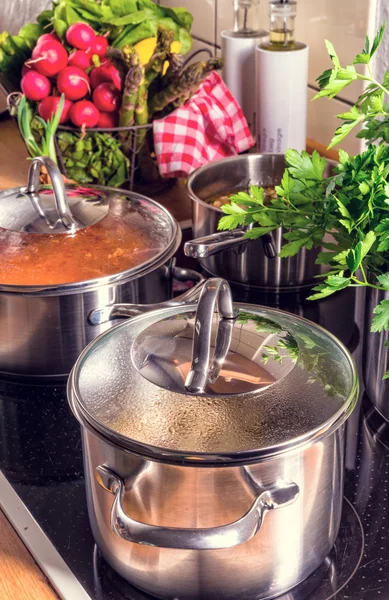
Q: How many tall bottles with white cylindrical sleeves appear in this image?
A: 2